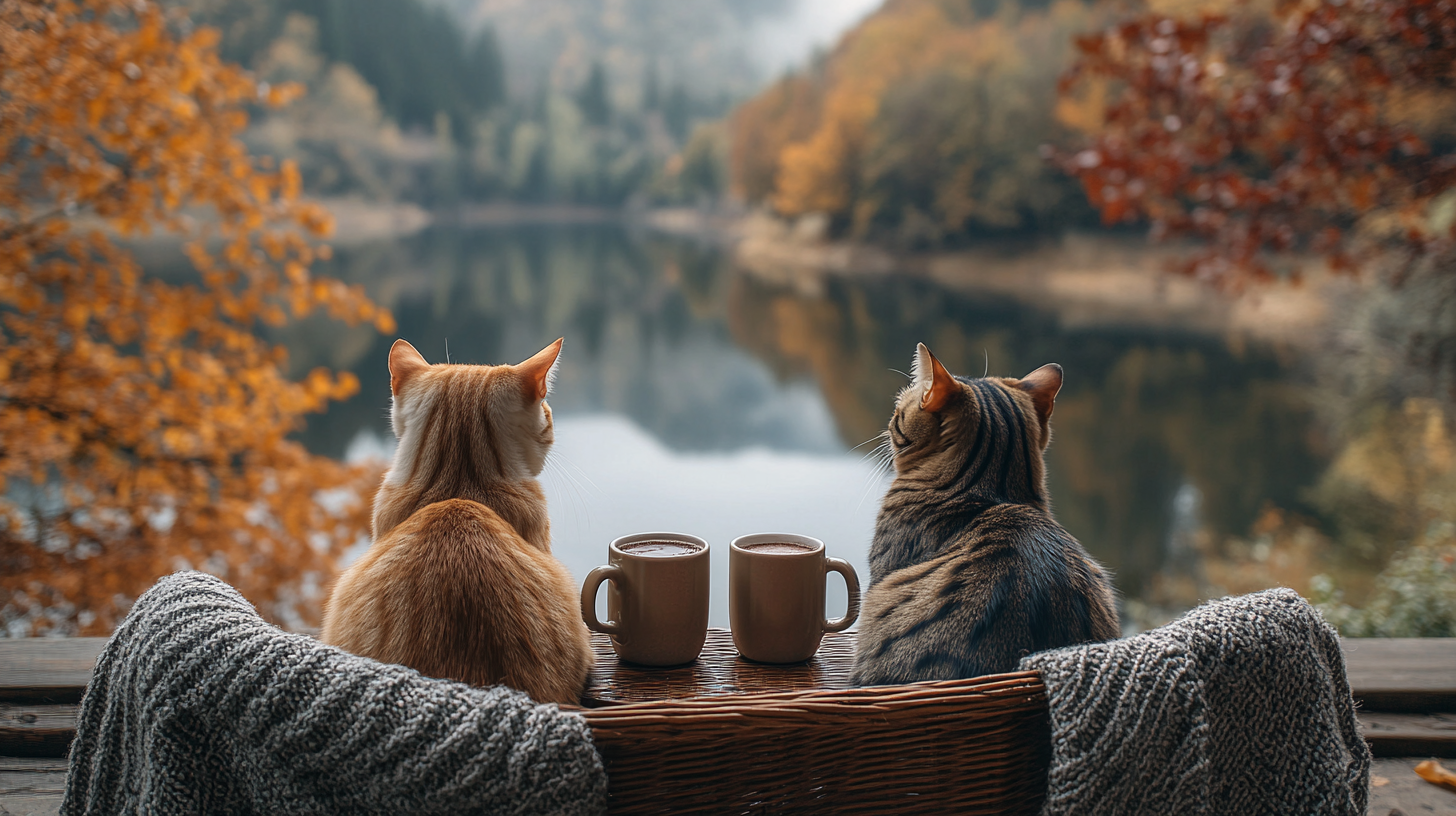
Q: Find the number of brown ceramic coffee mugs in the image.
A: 2